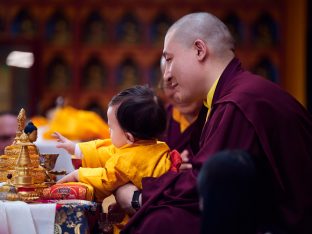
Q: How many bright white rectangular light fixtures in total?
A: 1